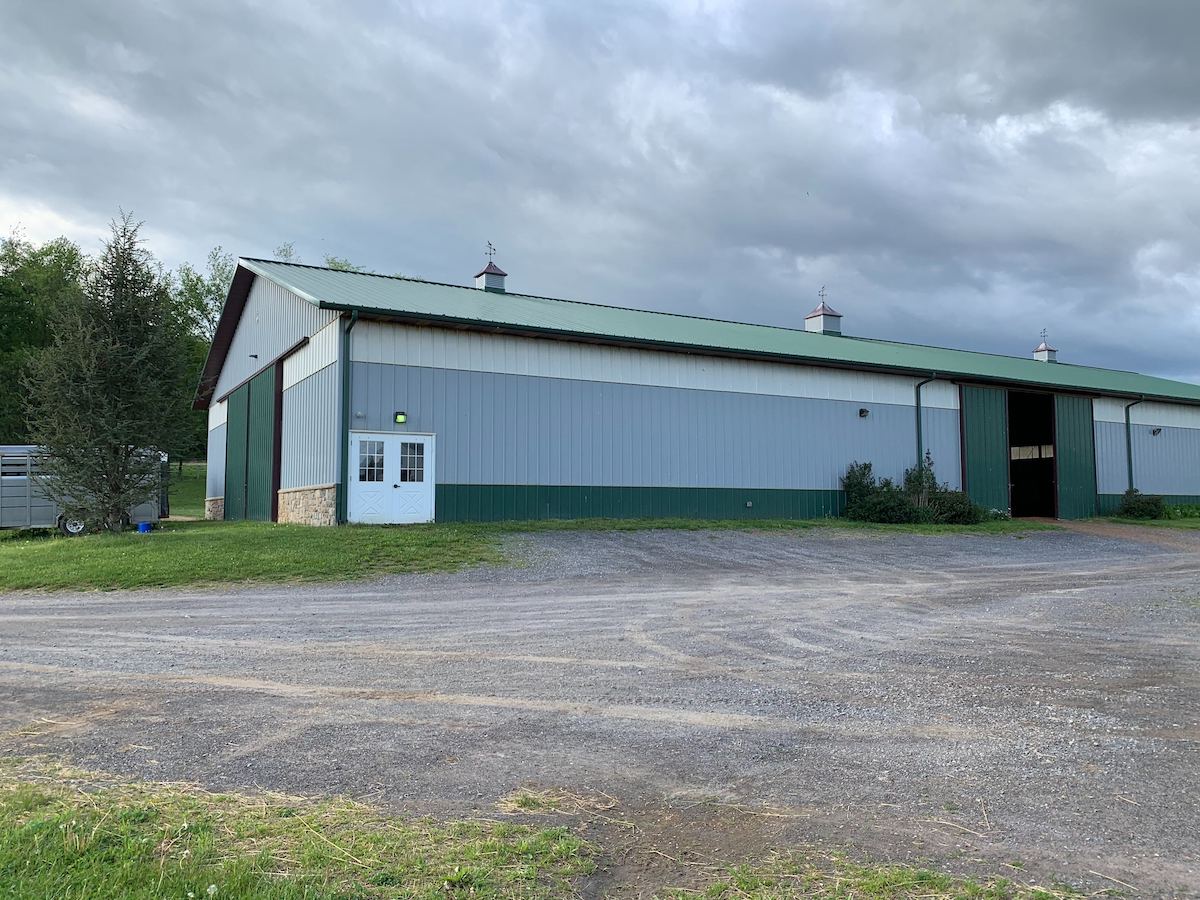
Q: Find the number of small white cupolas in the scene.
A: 3